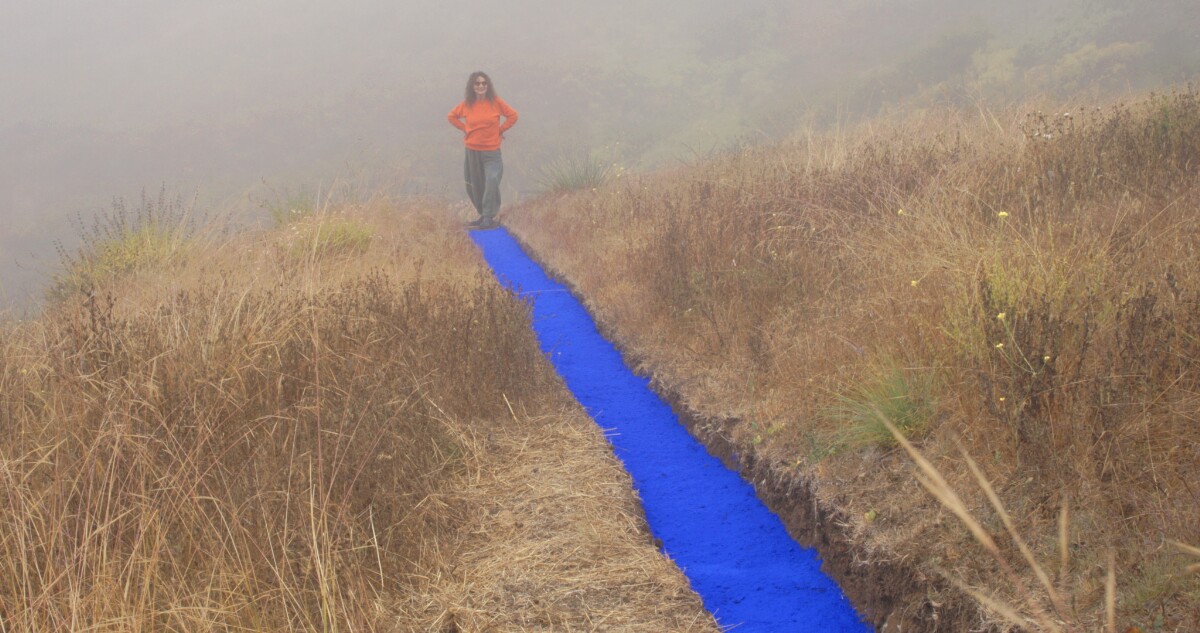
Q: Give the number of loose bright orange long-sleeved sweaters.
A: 1